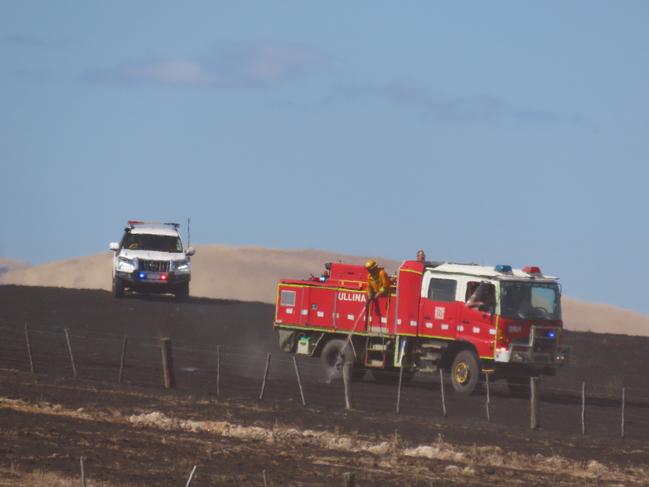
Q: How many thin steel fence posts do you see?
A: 14